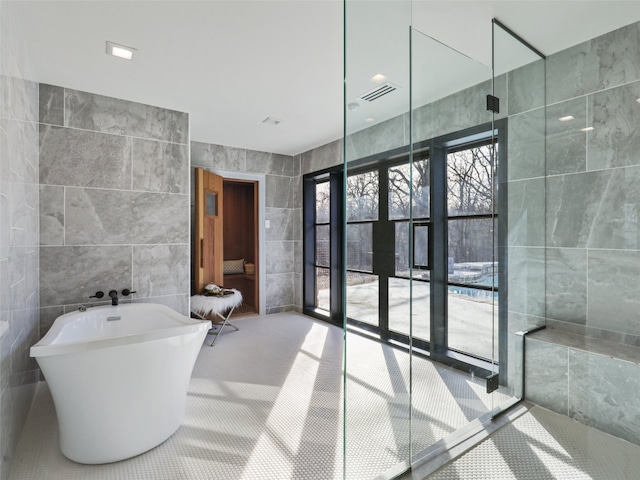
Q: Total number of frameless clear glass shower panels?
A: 3